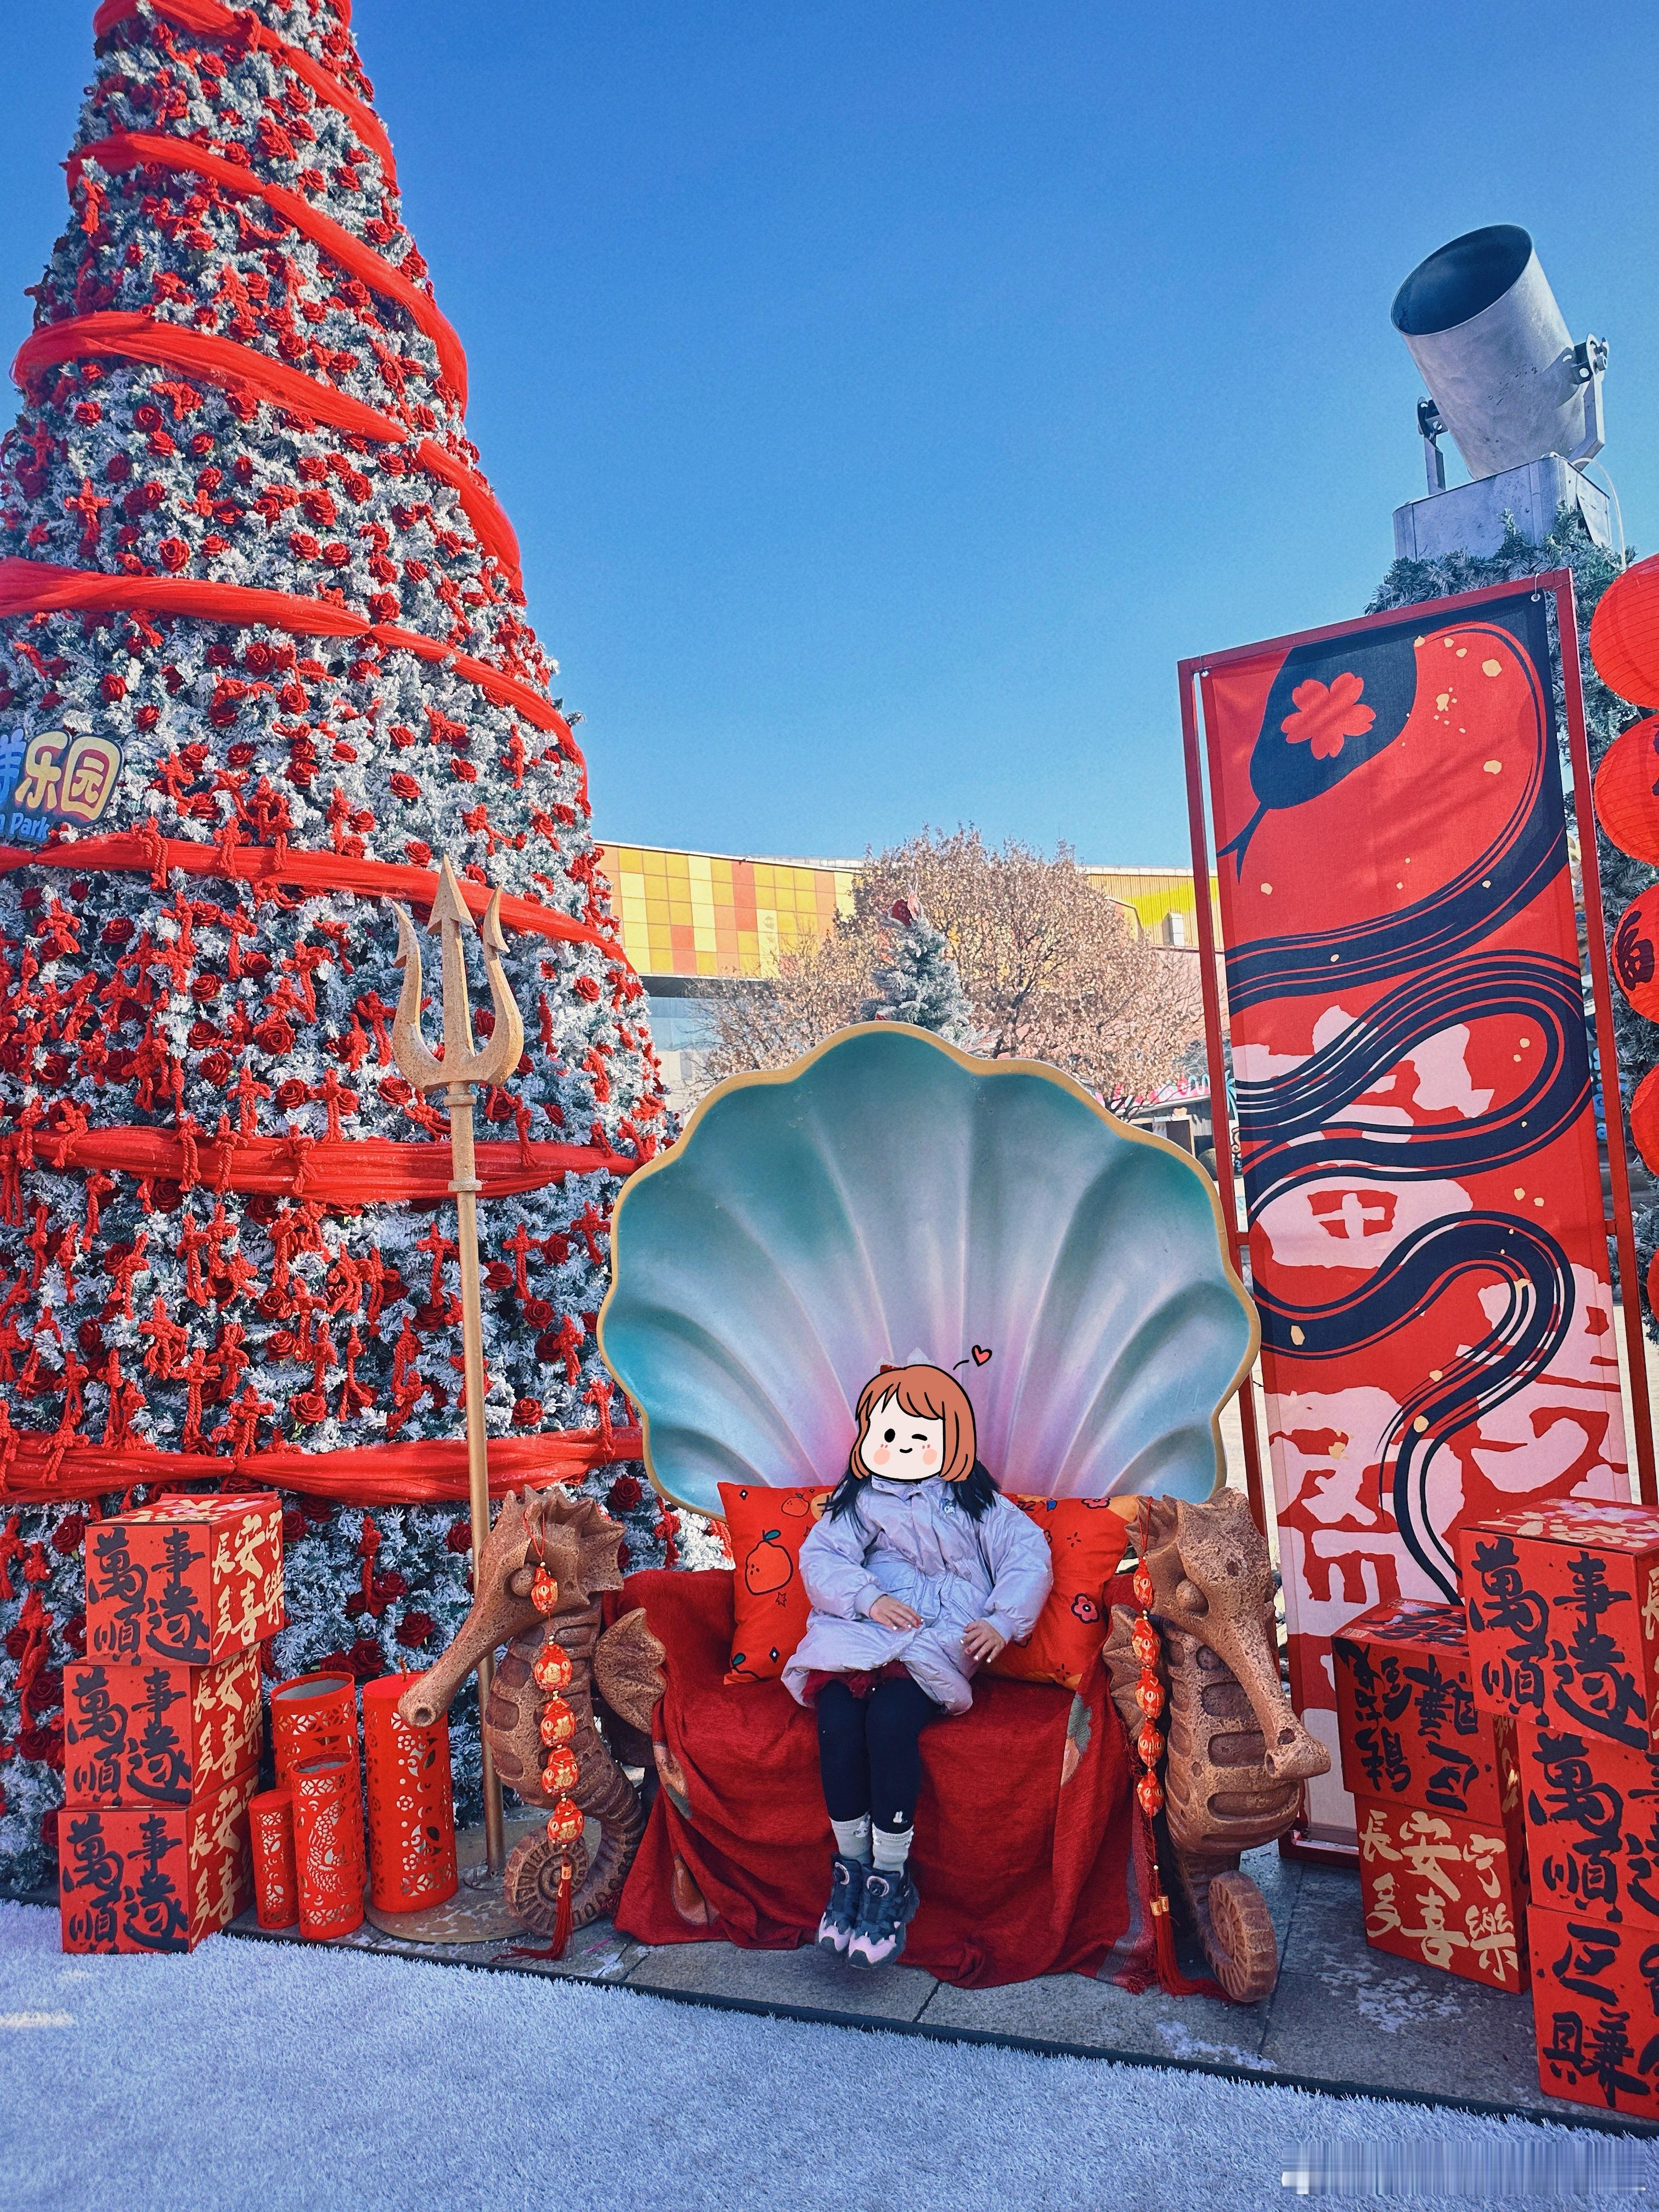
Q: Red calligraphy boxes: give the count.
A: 8